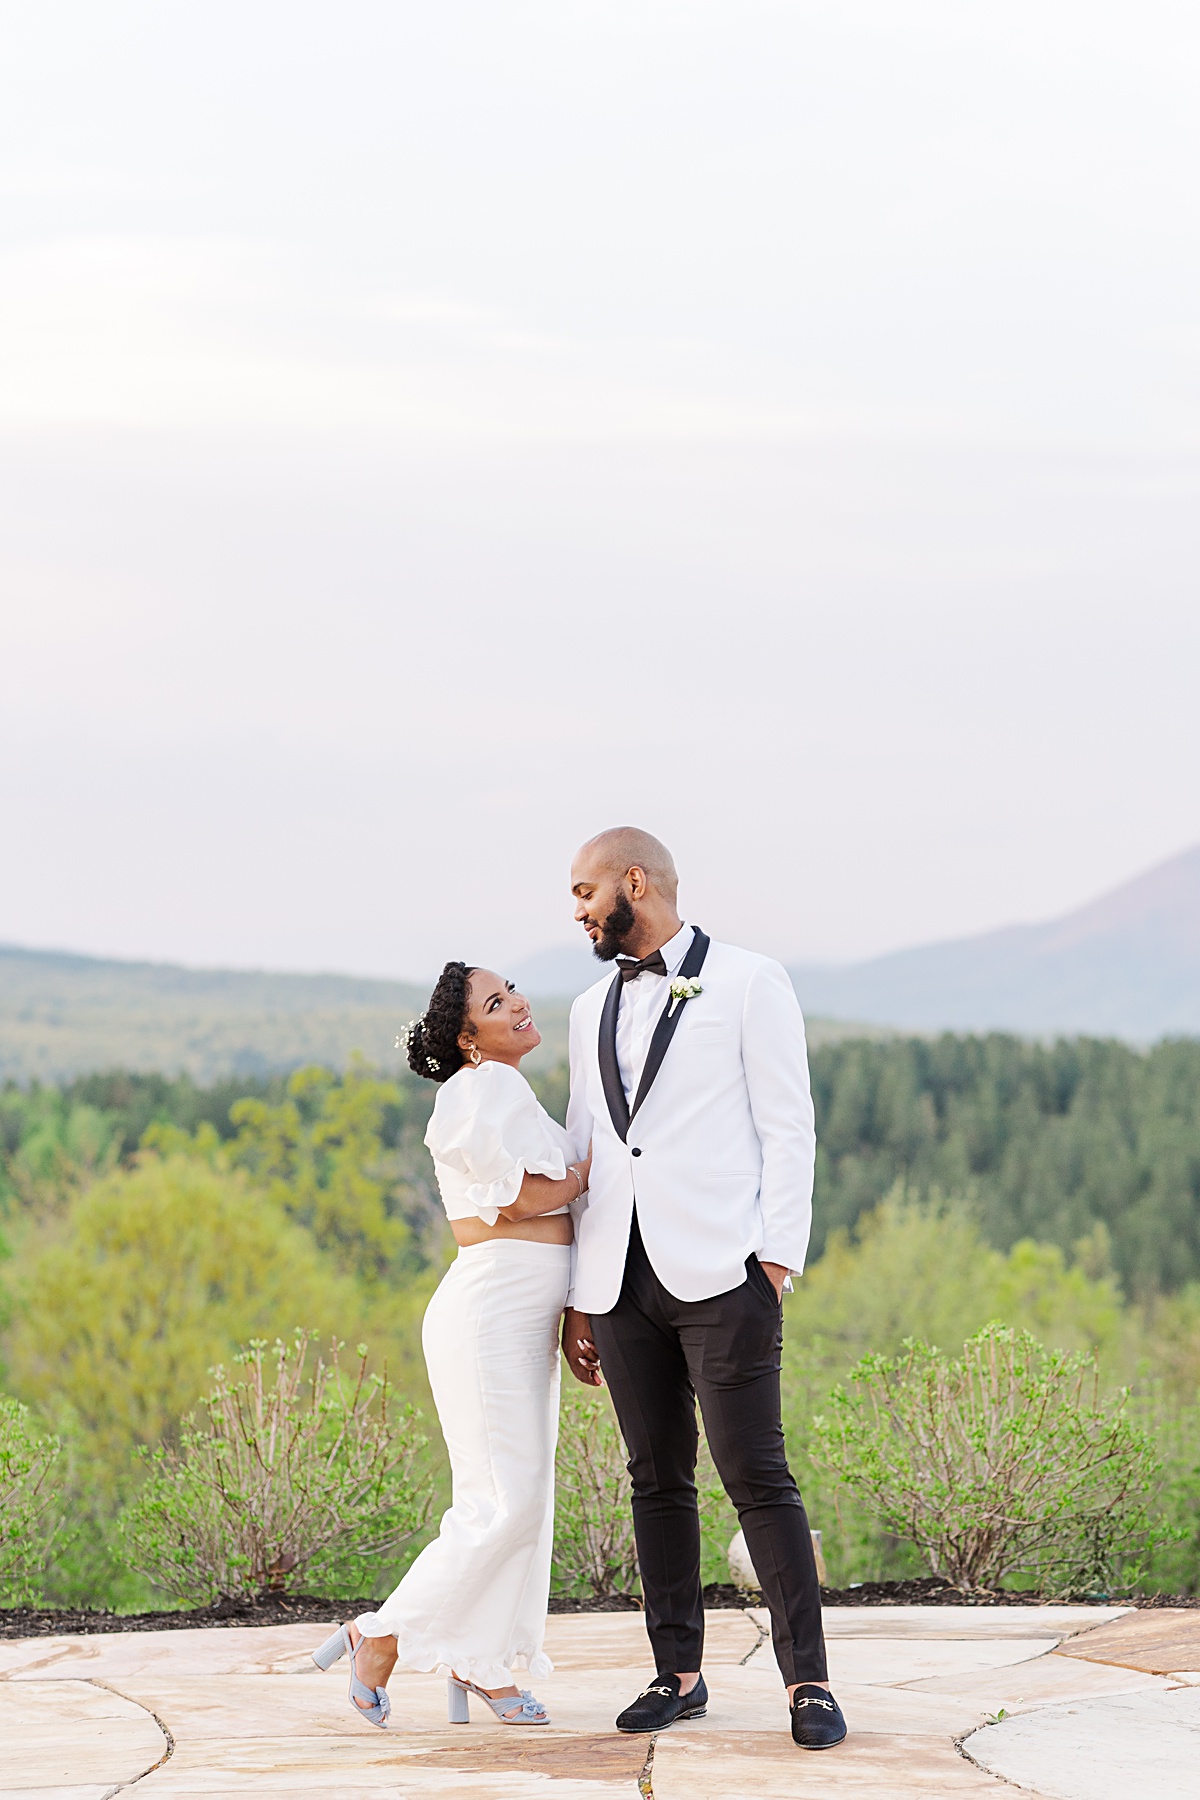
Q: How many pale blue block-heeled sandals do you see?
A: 2